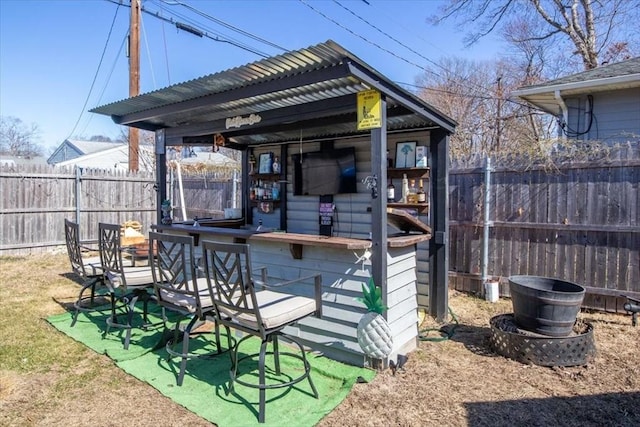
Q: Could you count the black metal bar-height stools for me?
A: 4